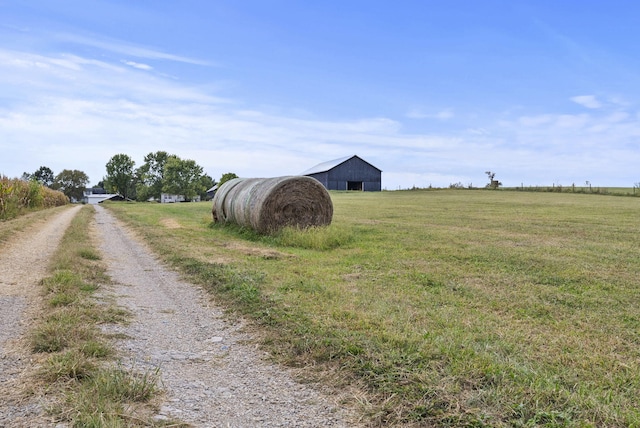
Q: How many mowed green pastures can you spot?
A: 1